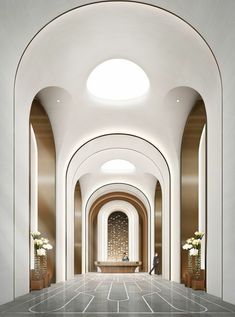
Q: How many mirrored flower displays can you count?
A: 2